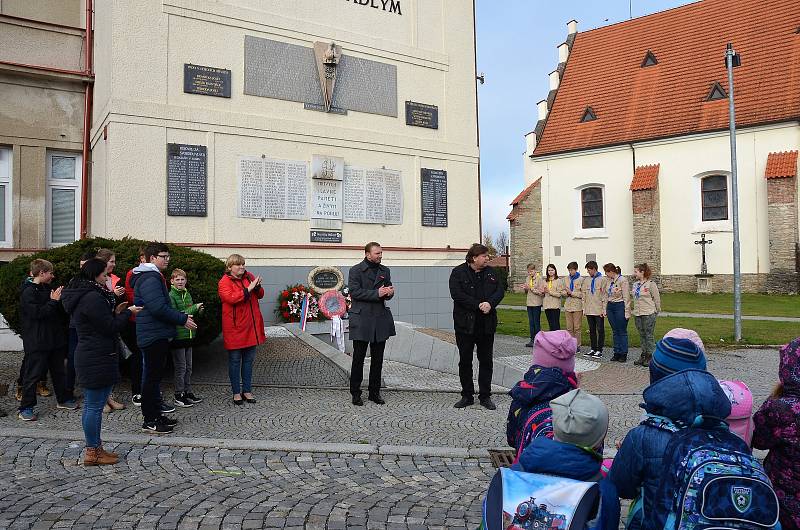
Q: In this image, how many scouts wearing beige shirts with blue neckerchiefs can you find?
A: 4